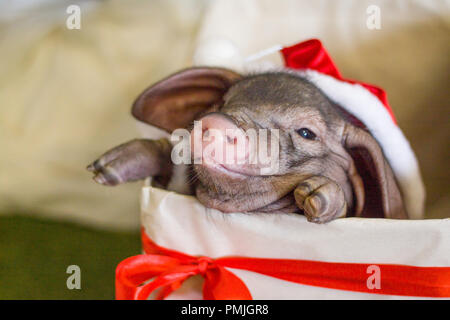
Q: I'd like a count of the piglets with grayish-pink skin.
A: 1